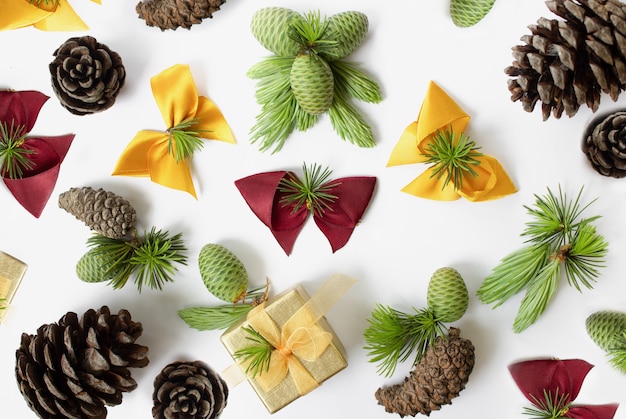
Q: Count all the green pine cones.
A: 8